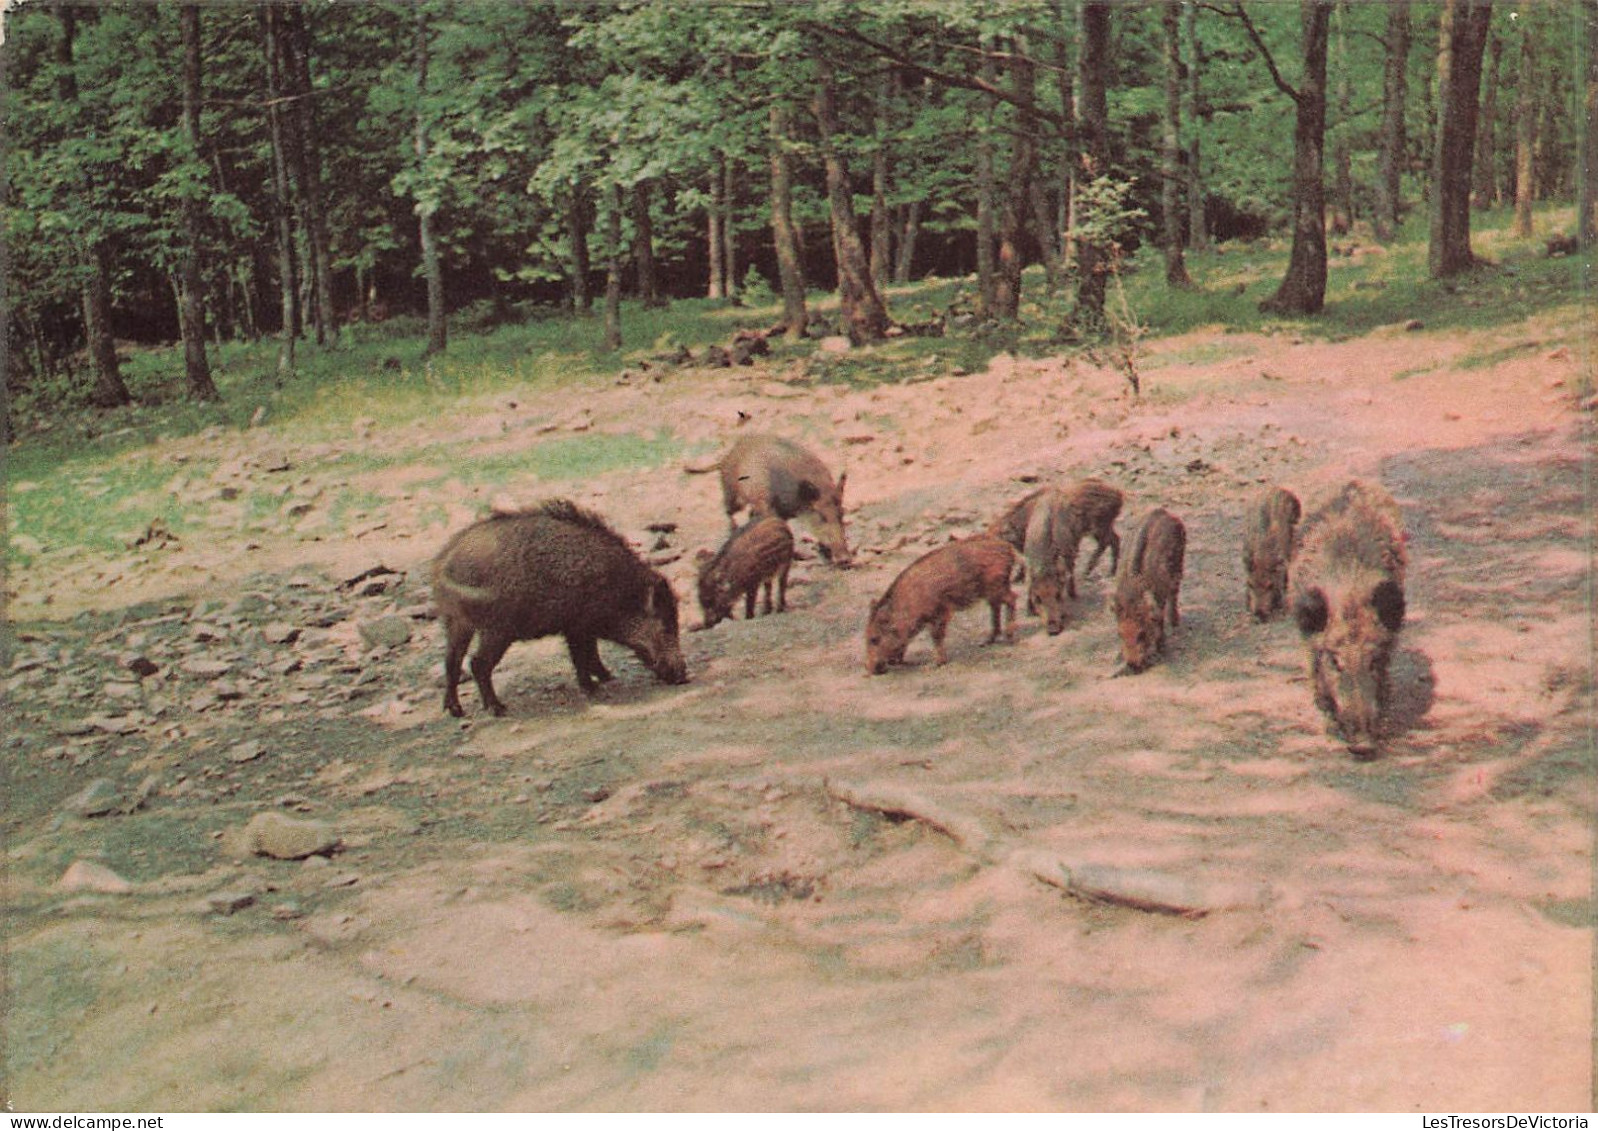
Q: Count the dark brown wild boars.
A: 1